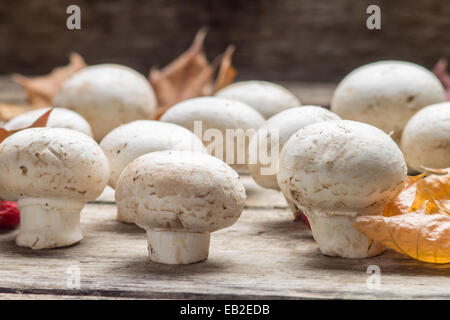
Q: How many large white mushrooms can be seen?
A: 11